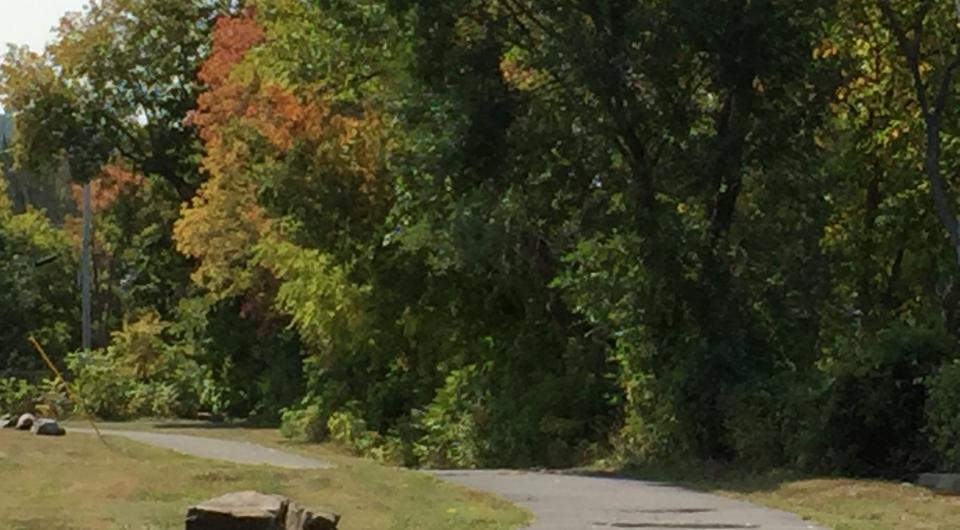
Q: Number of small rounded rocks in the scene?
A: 3